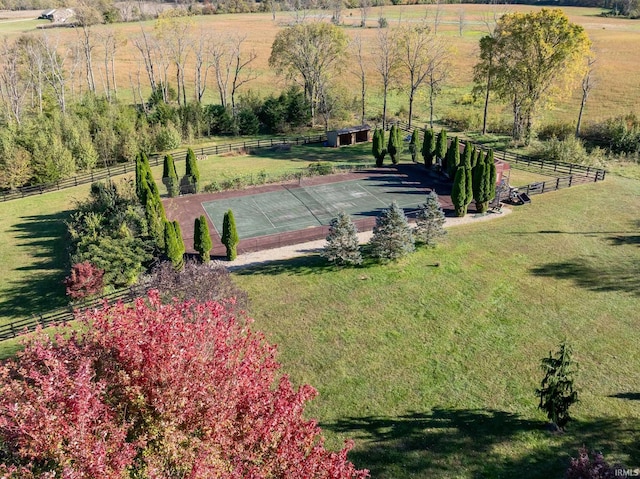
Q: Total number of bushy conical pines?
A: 3